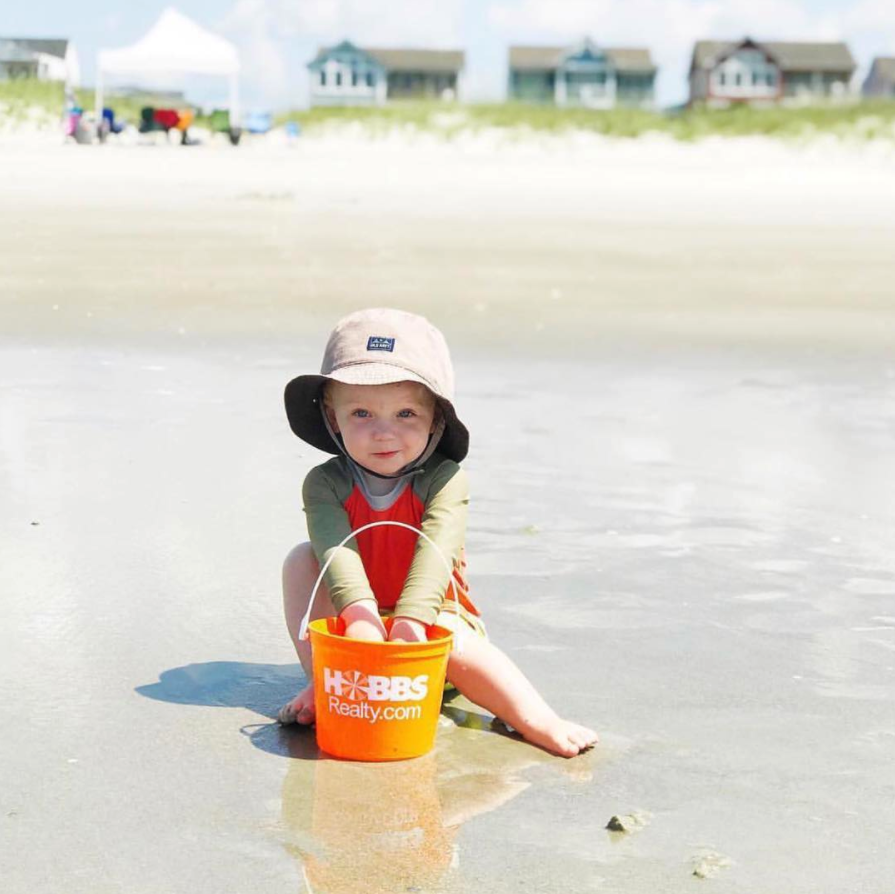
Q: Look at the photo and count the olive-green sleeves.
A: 2